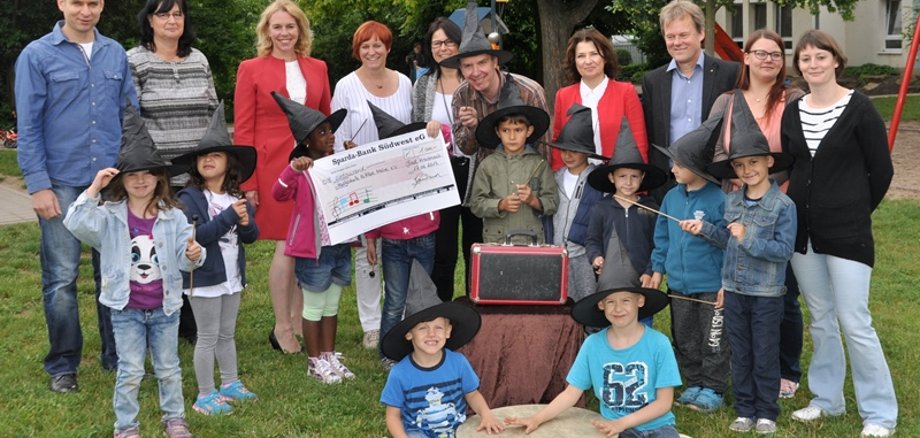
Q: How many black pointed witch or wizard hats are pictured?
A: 12